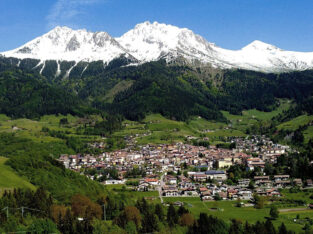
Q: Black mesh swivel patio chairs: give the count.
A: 0